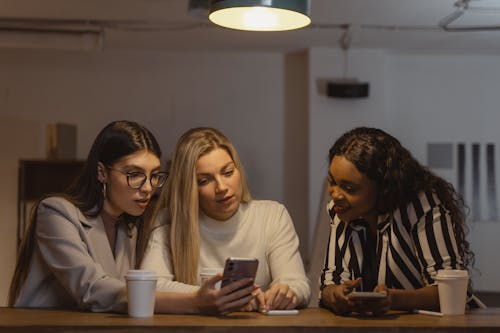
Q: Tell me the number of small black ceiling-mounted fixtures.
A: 1